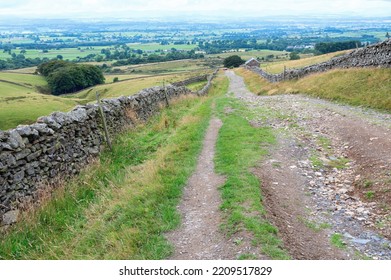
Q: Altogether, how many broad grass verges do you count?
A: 2